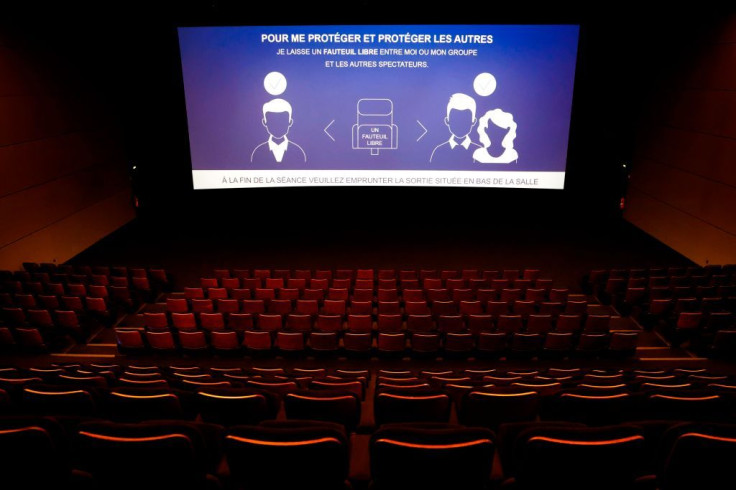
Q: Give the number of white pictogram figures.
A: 3